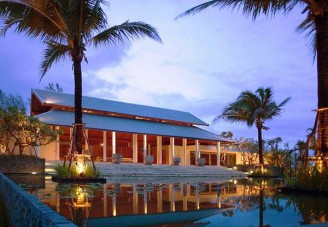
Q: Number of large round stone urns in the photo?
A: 4